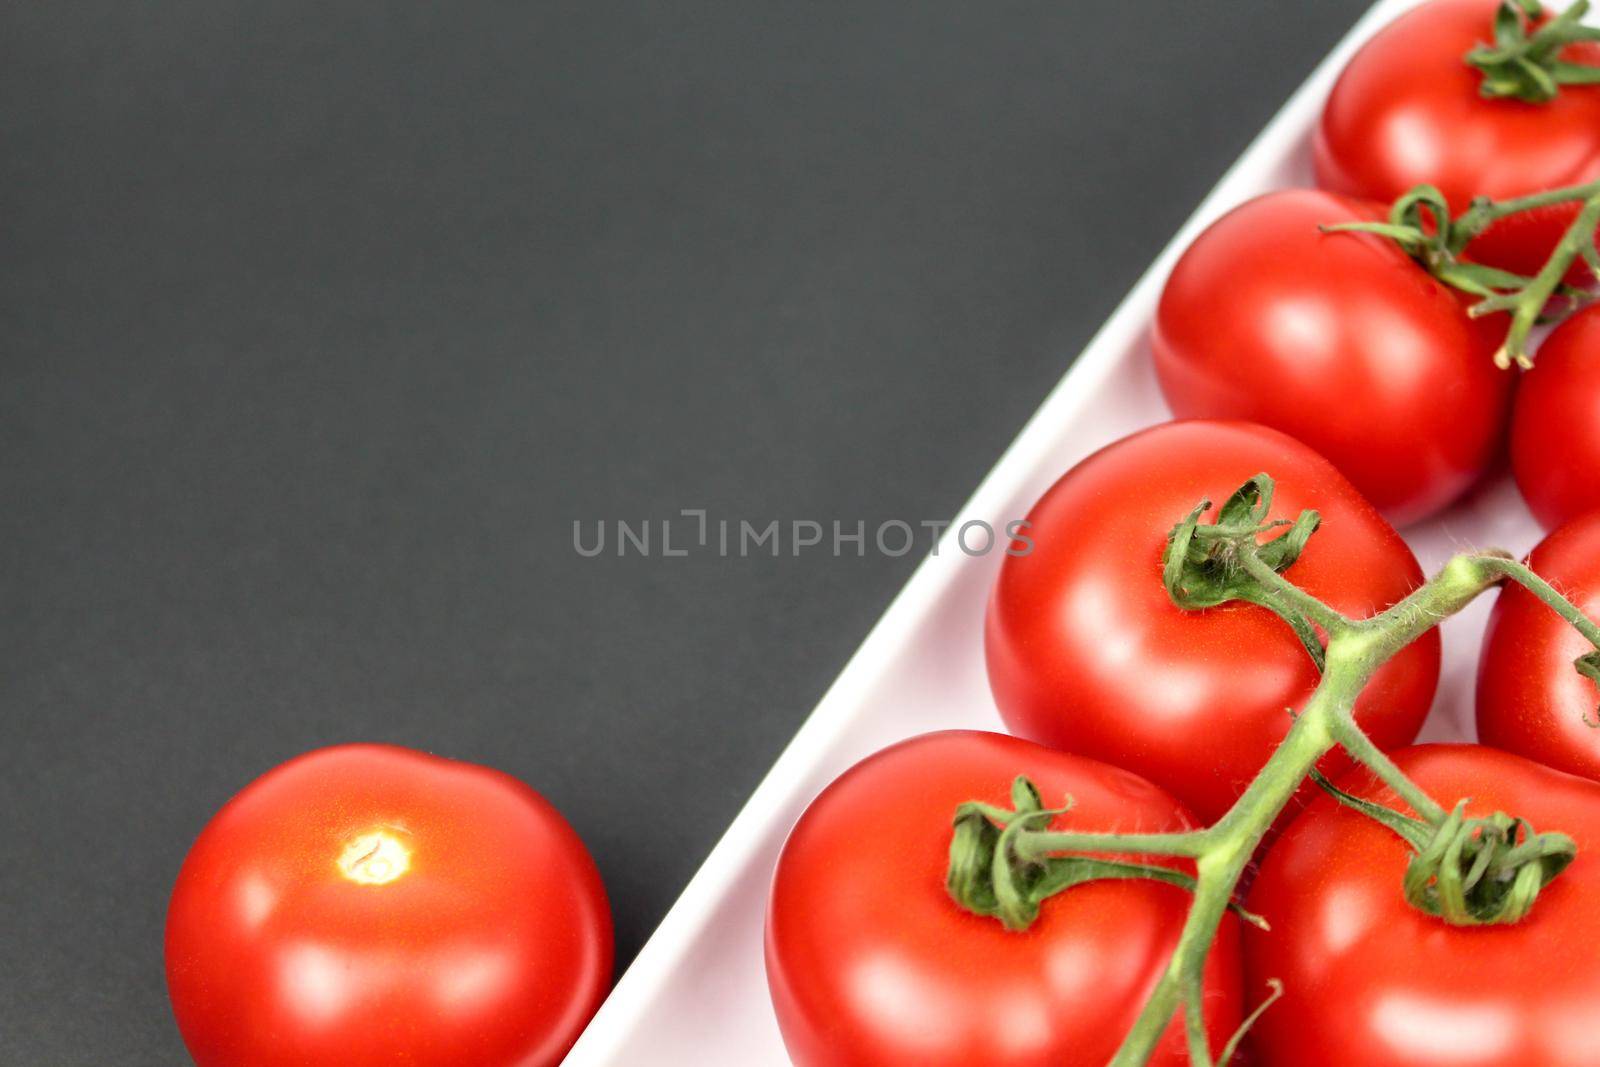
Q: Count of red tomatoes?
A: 8